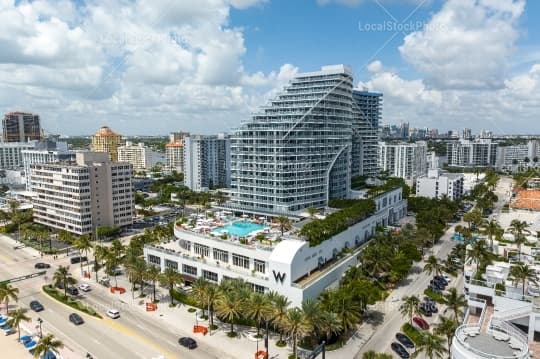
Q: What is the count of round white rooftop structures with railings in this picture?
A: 1